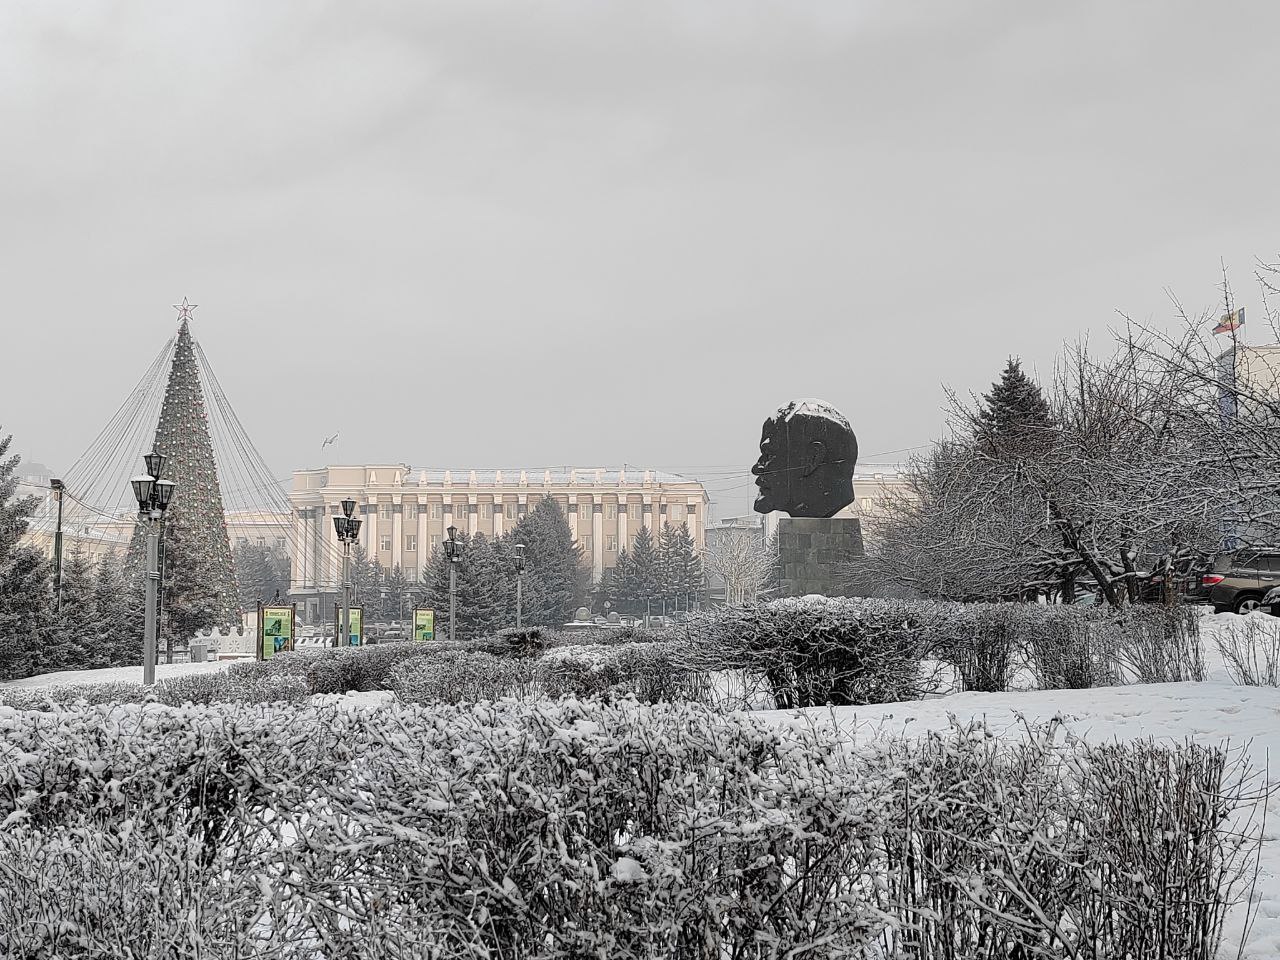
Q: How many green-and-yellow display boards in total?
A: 3